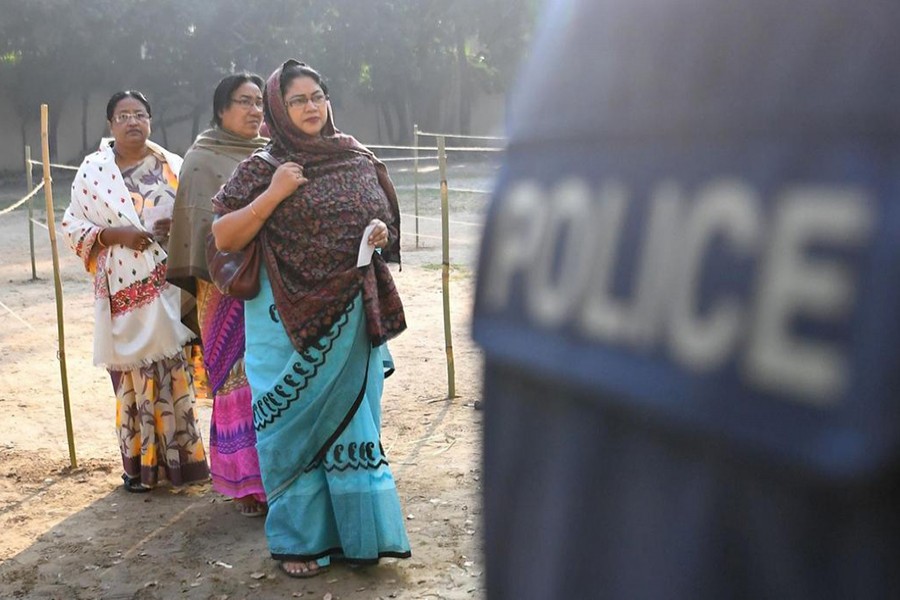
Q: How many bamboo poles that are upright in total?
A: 4